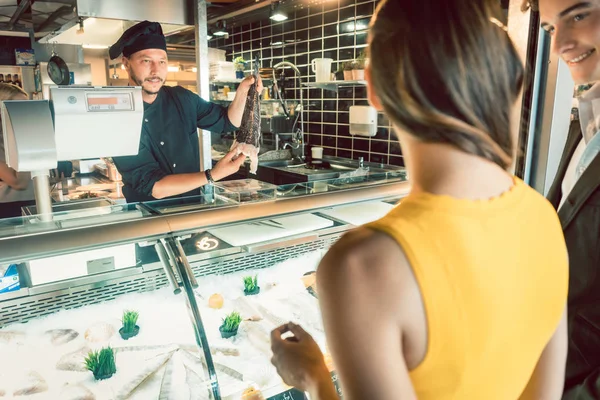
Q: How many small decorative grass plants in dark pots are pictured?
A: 4